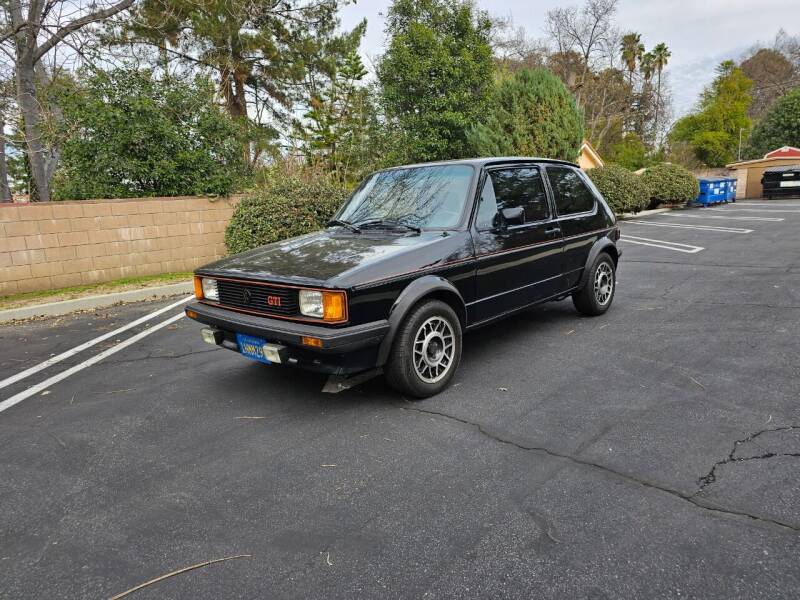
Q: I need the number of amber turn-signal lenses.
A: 4